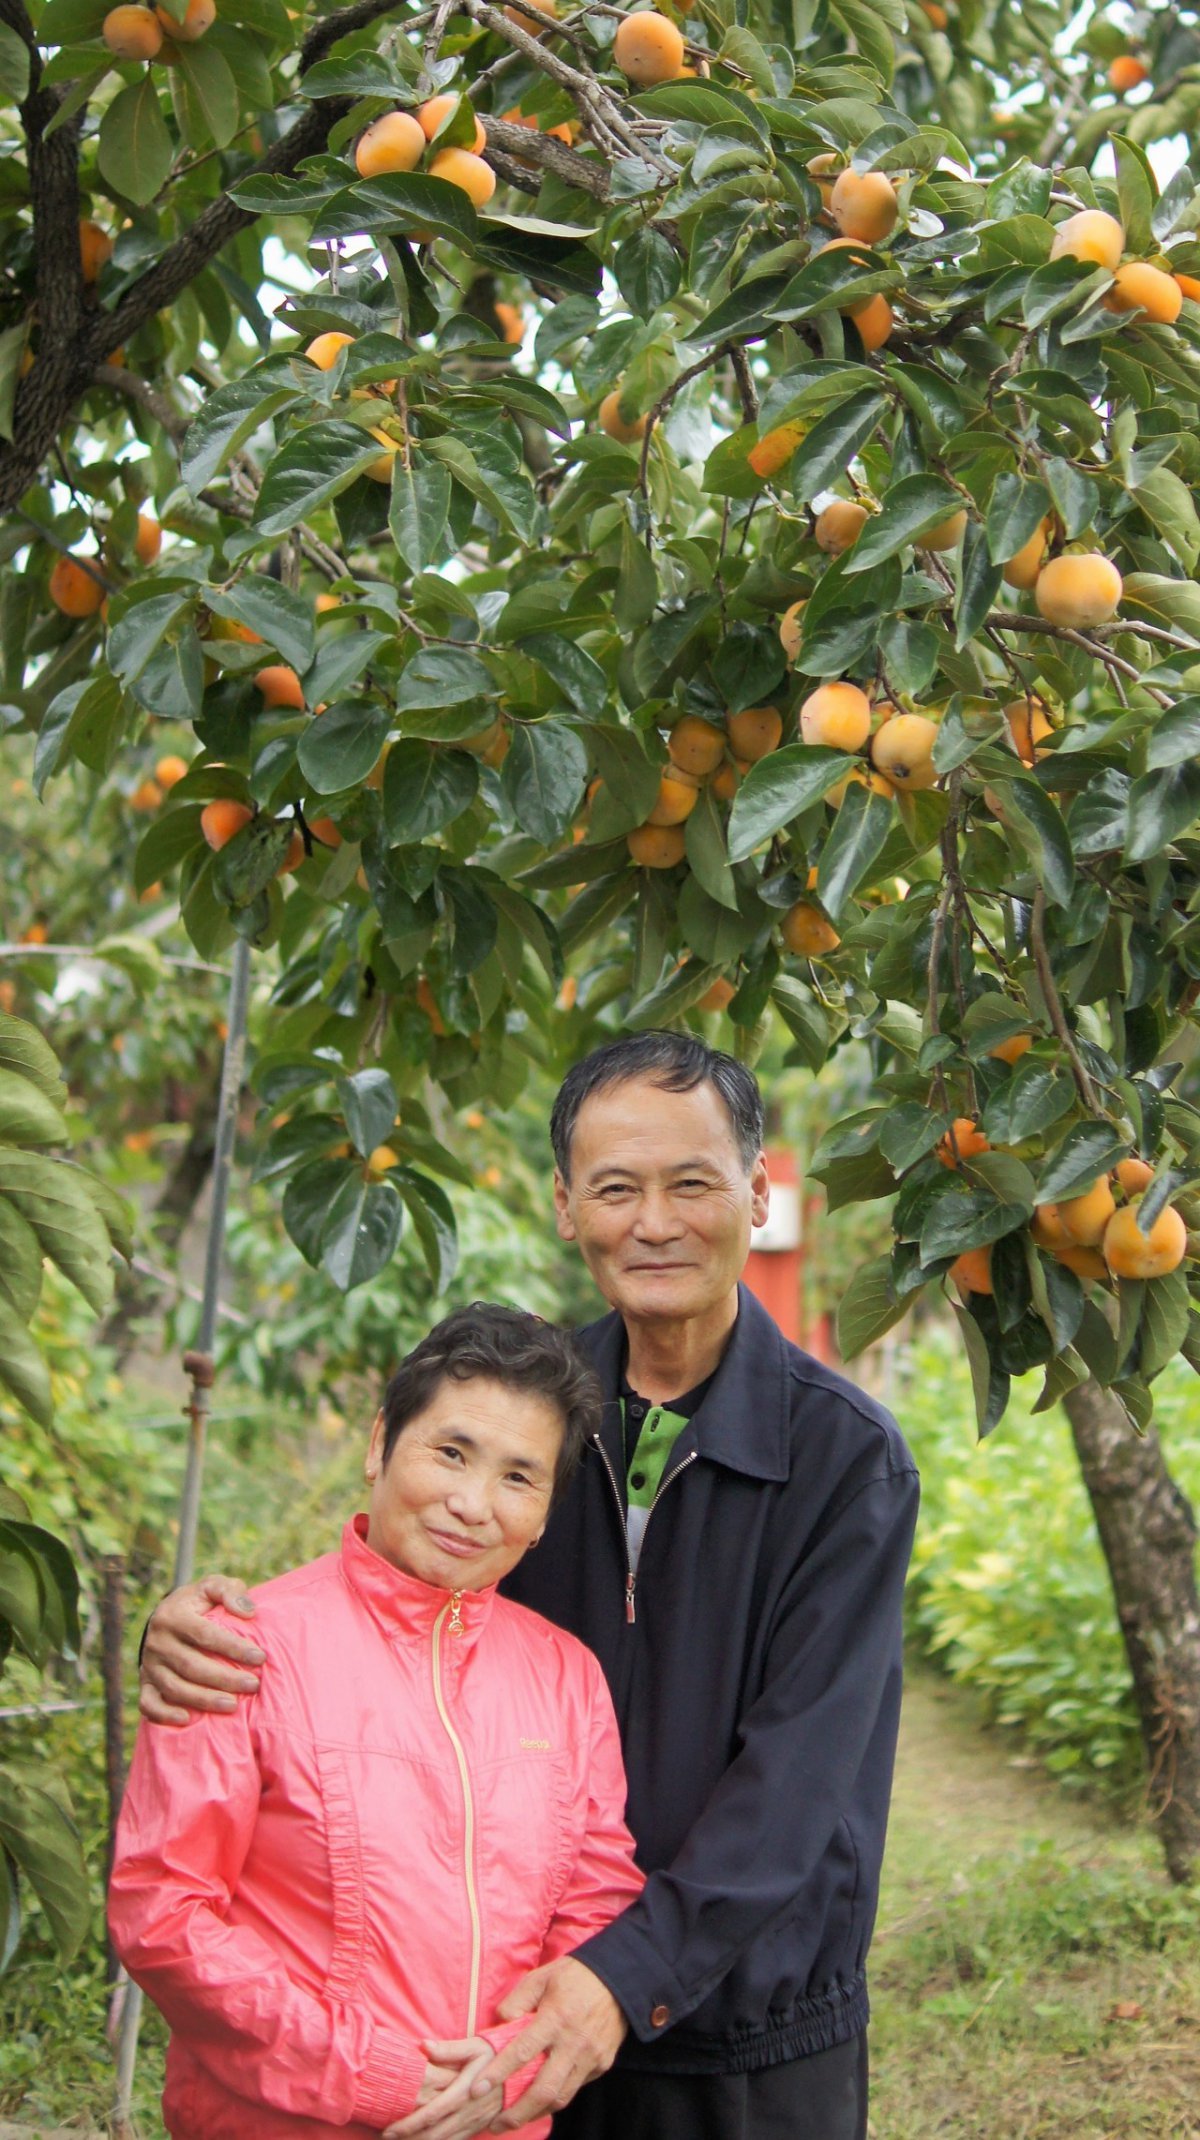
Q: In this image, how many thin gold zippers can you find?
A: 1